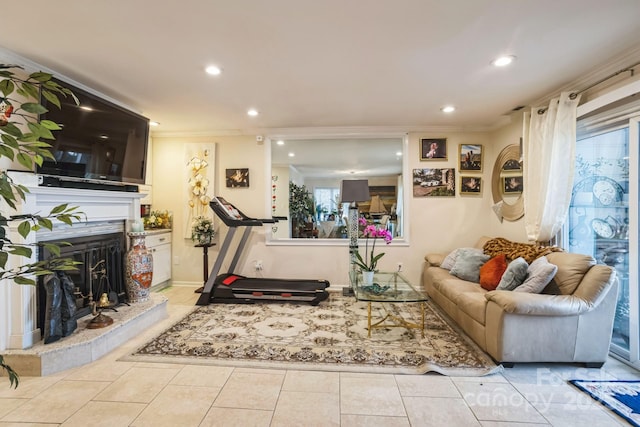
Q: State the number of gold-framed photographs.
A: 3